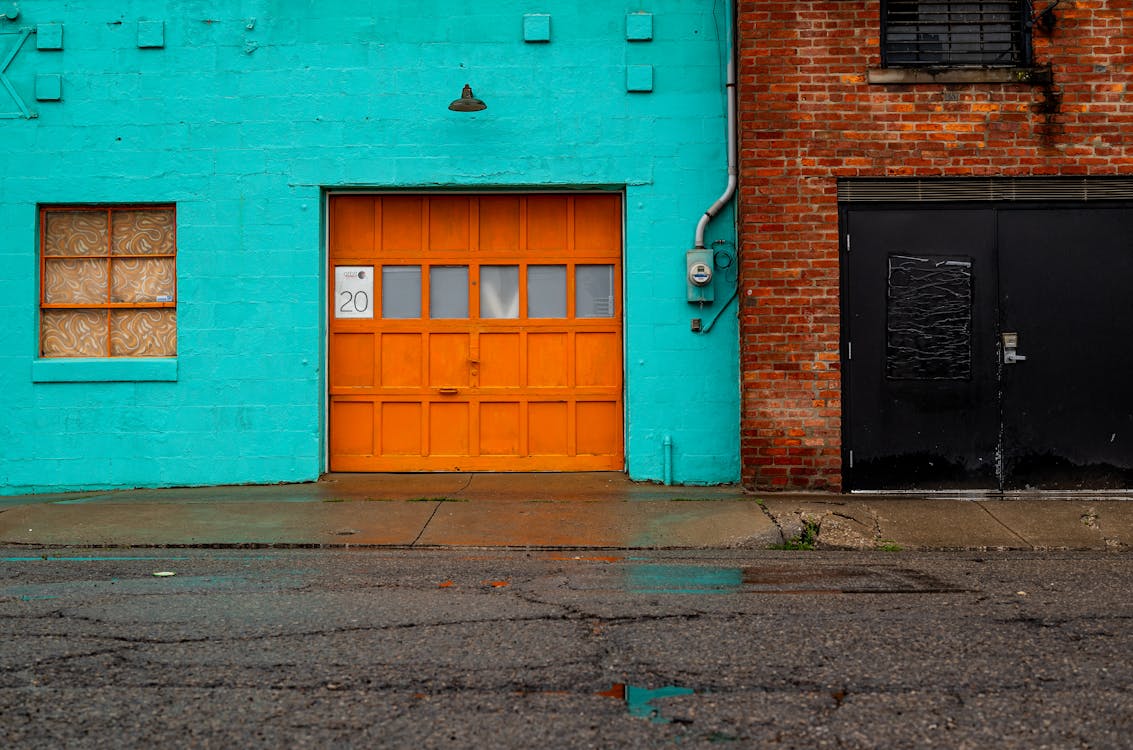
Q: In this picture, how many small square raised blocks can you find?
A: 6